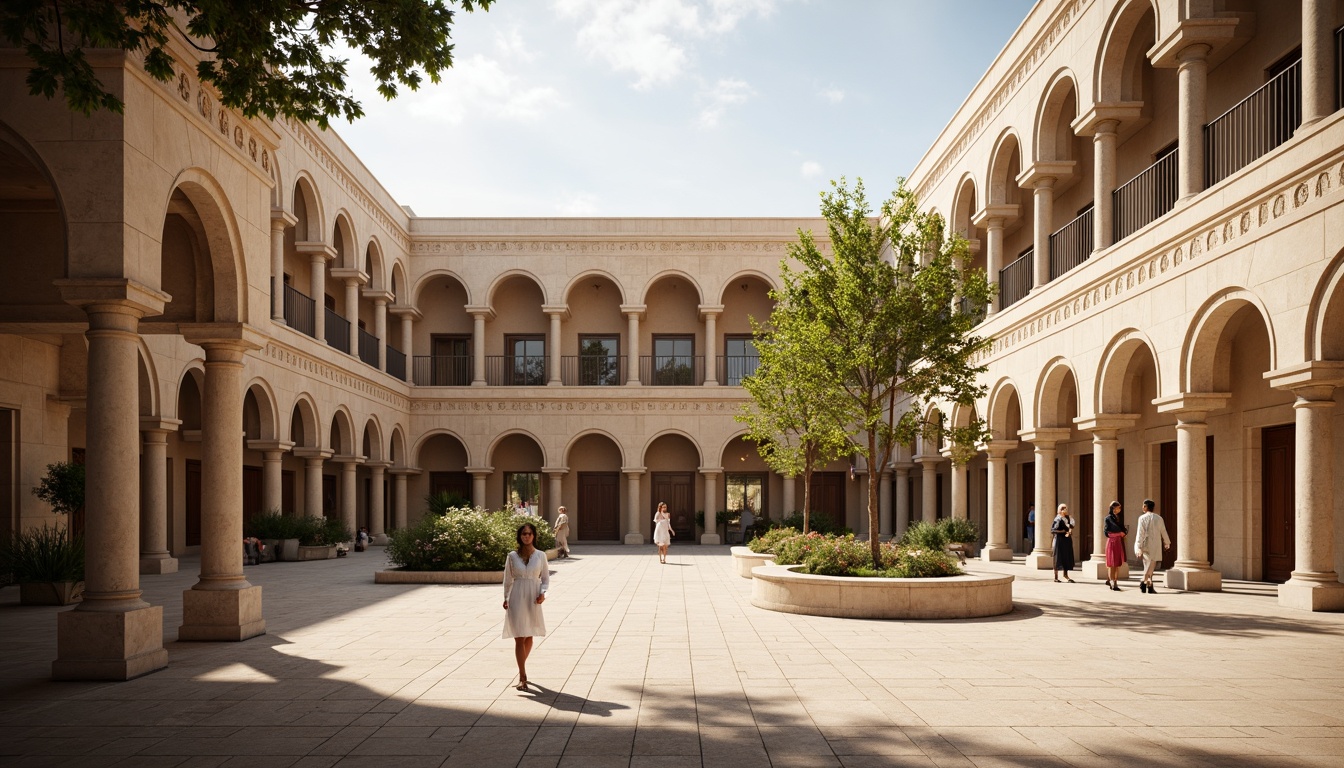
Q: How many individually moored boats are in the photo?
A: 0